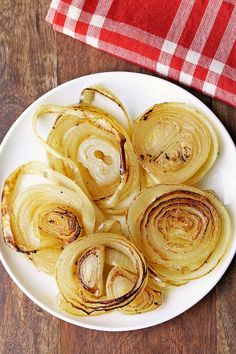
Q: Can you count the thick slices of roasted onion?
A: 5